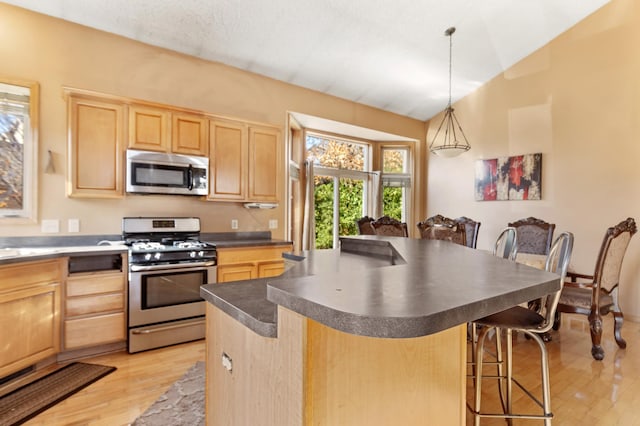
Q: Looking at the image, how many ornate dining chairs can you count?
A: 6